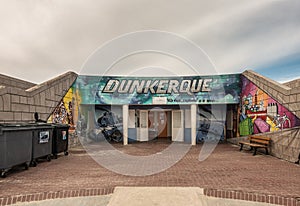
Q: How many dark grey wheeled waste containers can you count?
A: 3